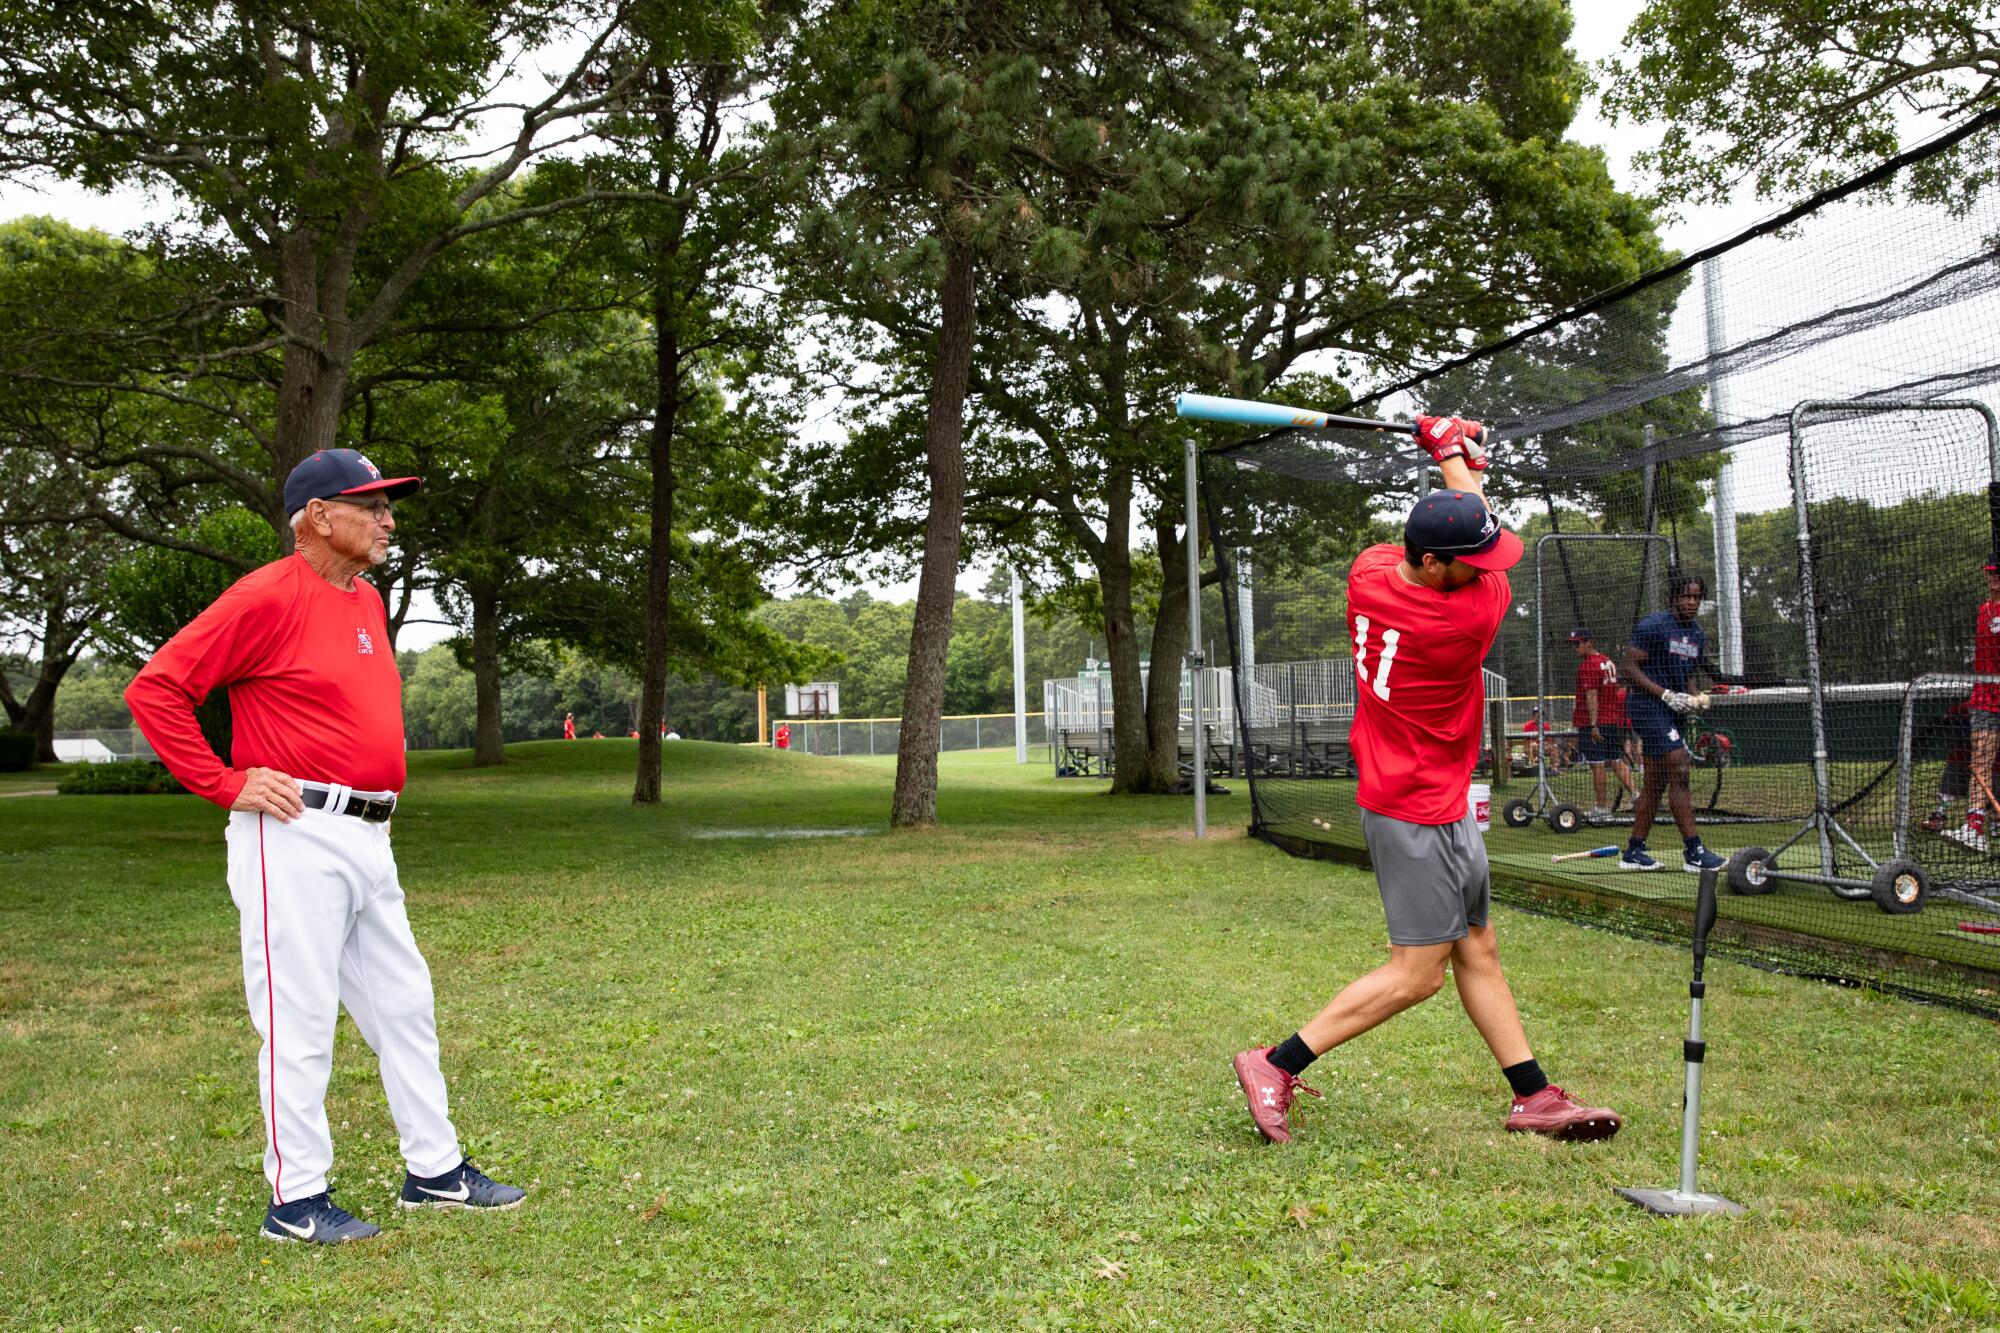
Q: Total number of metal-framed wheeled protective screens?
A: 2